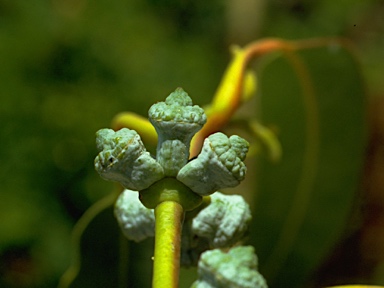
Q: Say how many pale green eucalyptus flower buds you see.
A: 6